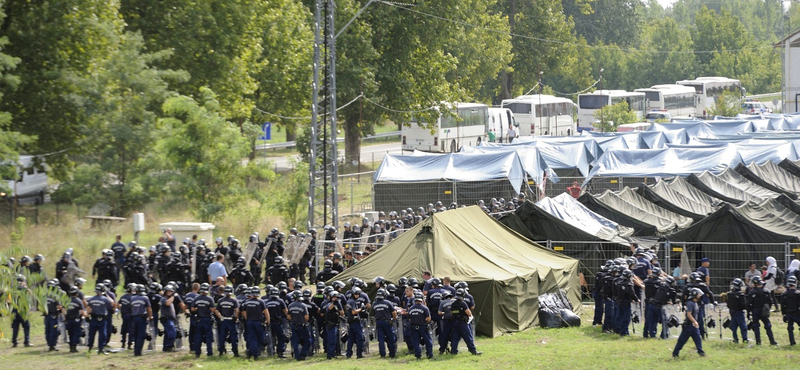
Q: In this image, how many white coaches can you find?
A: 5